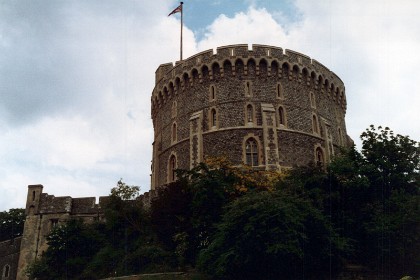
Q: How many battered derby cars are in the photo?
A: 0